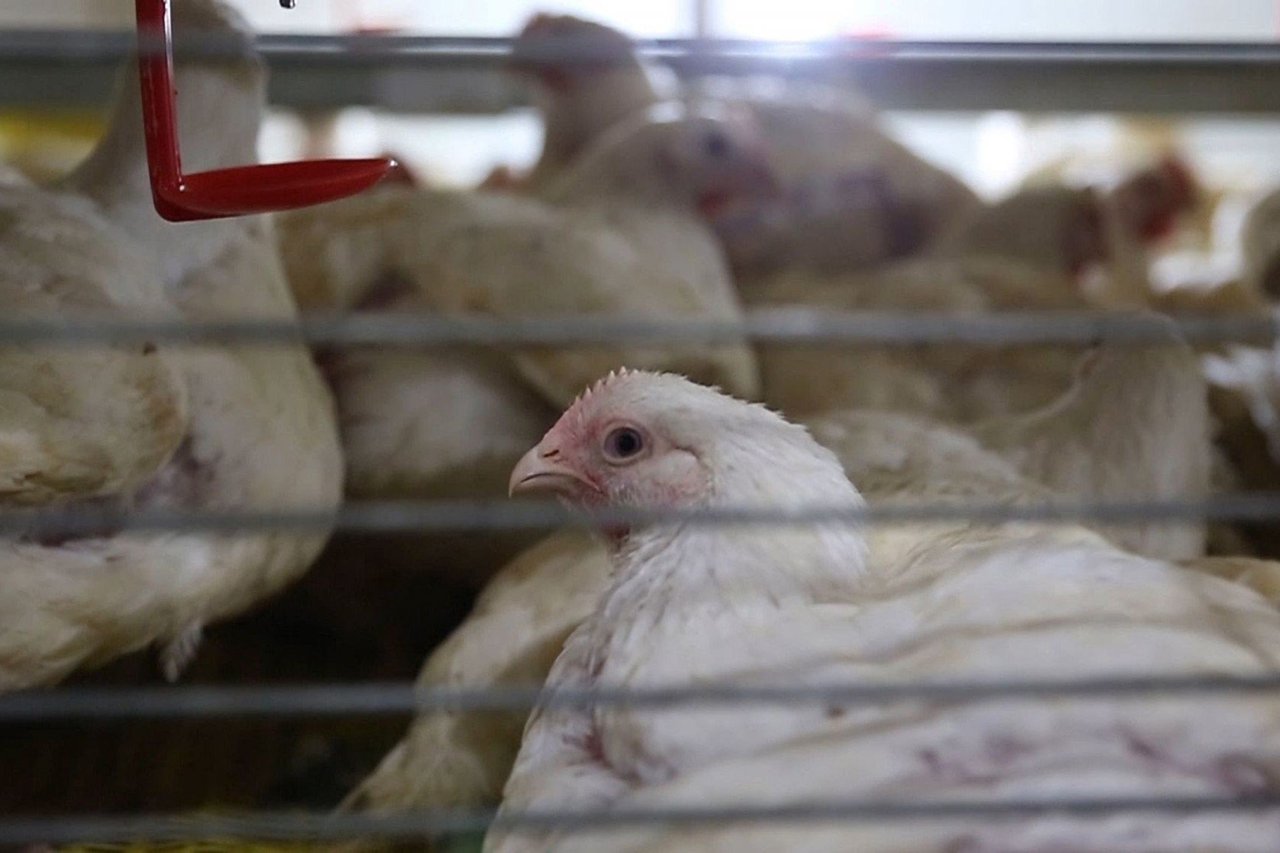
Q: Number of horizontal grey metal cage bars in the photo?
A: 5